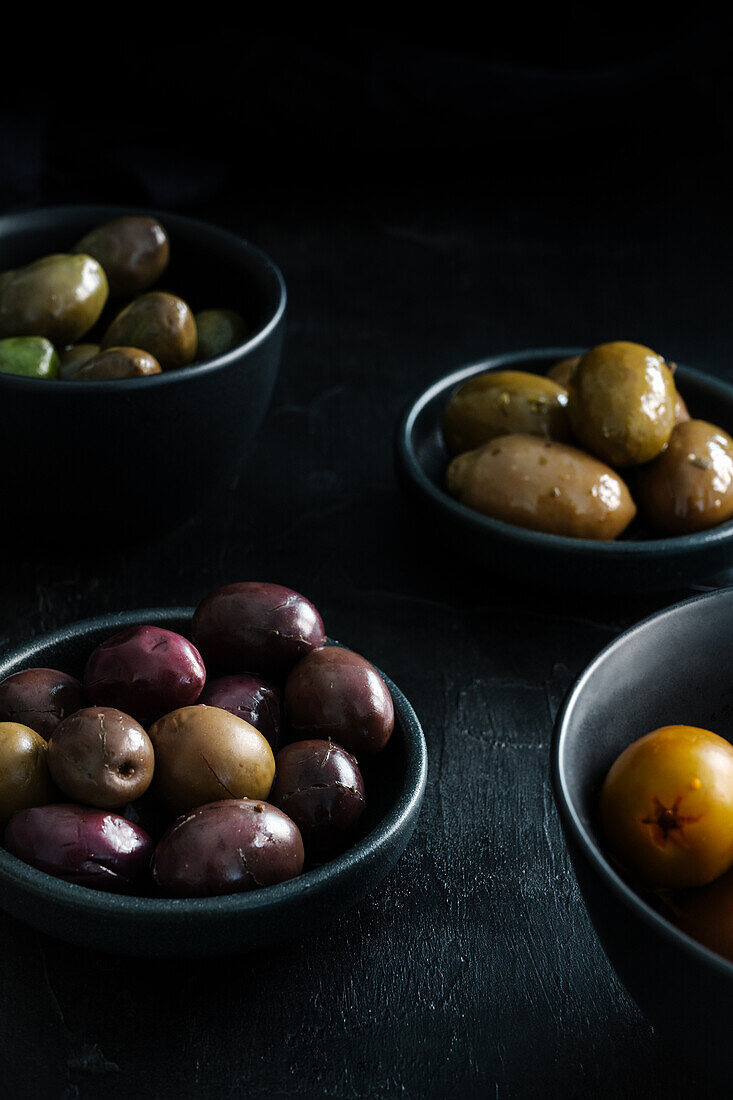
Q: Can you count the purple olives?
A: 8